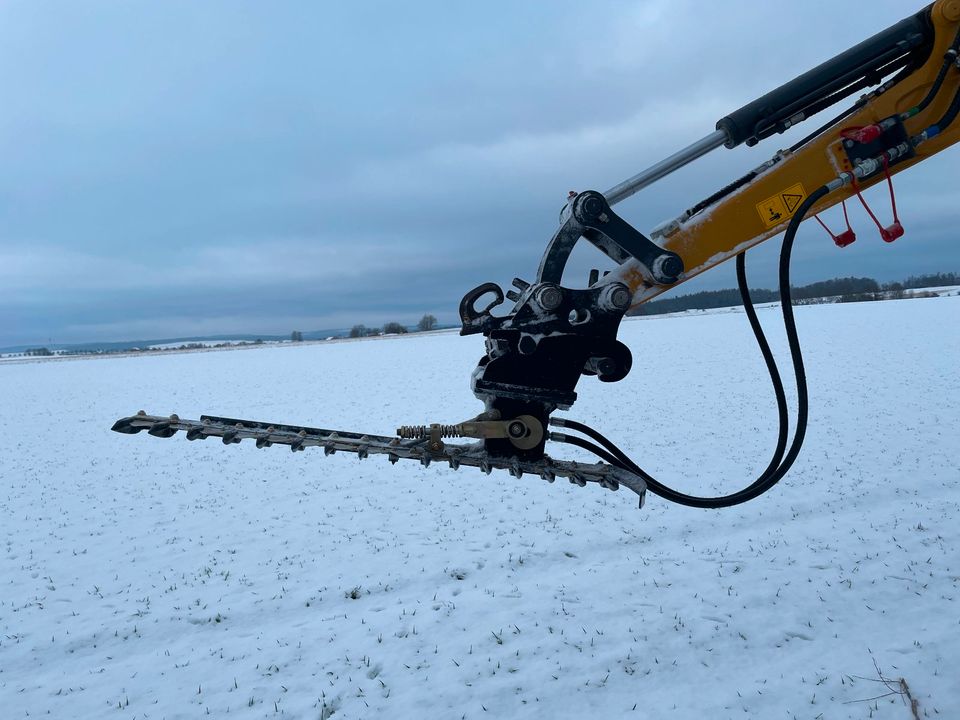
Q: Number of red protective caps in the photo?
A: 3